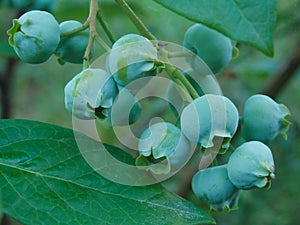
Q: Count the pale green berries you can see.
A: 12